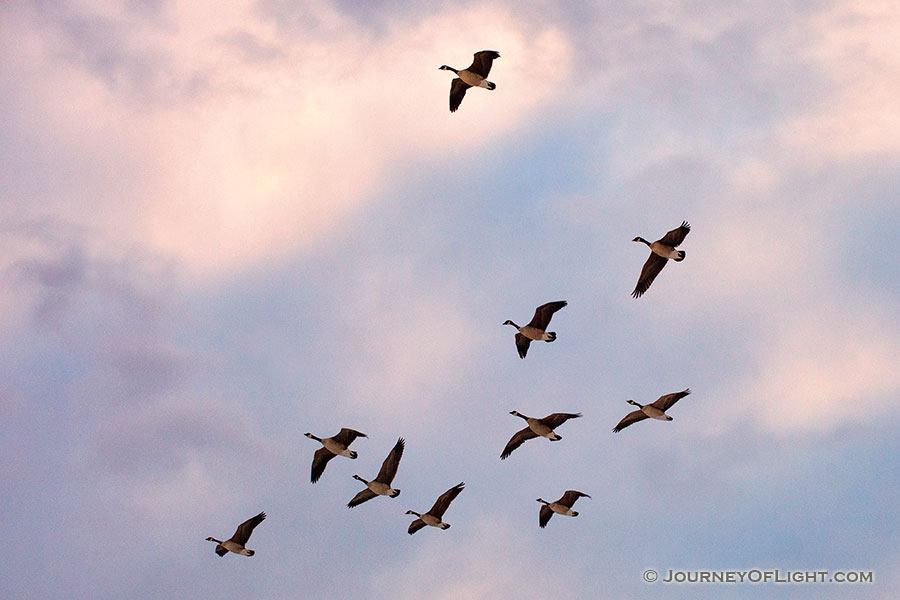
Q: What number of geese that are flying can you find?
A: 10